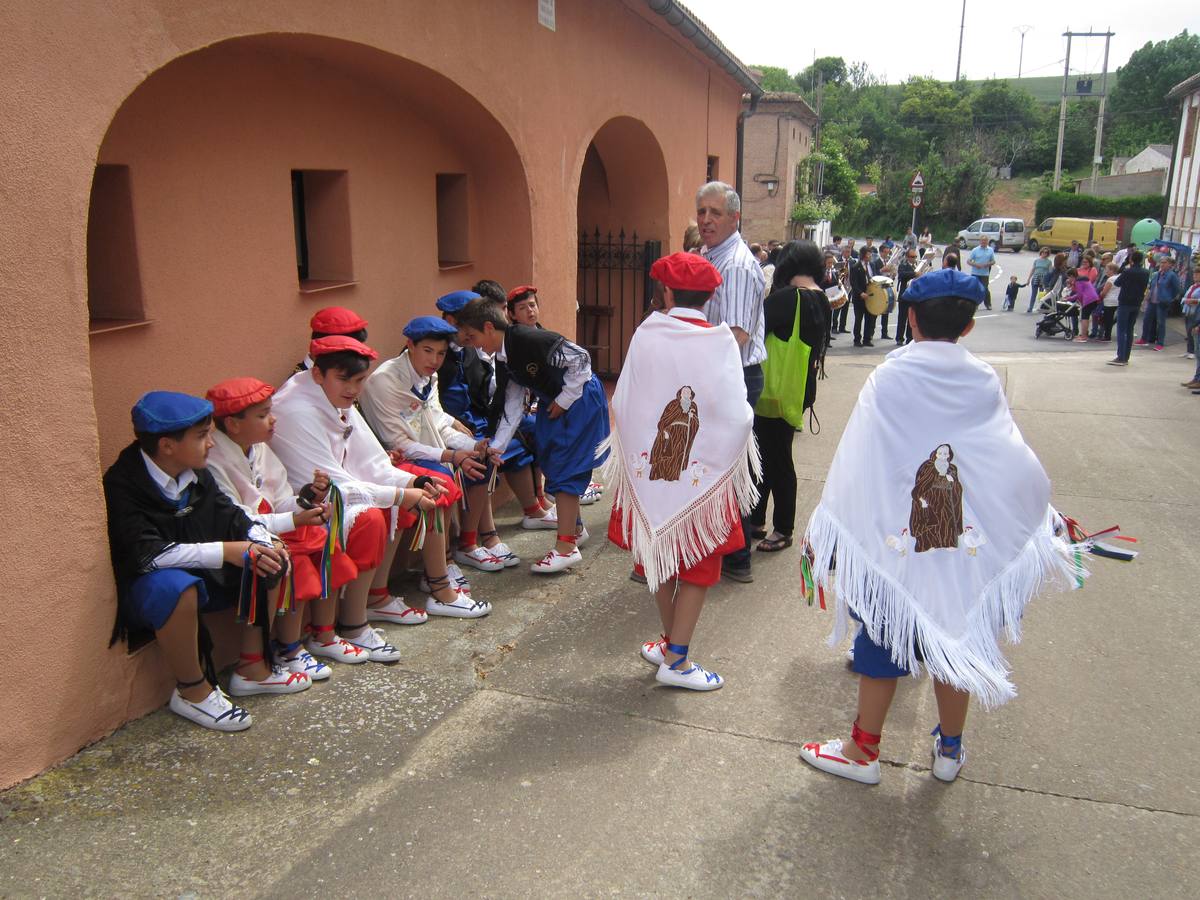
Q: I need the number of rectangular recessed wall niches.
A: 3